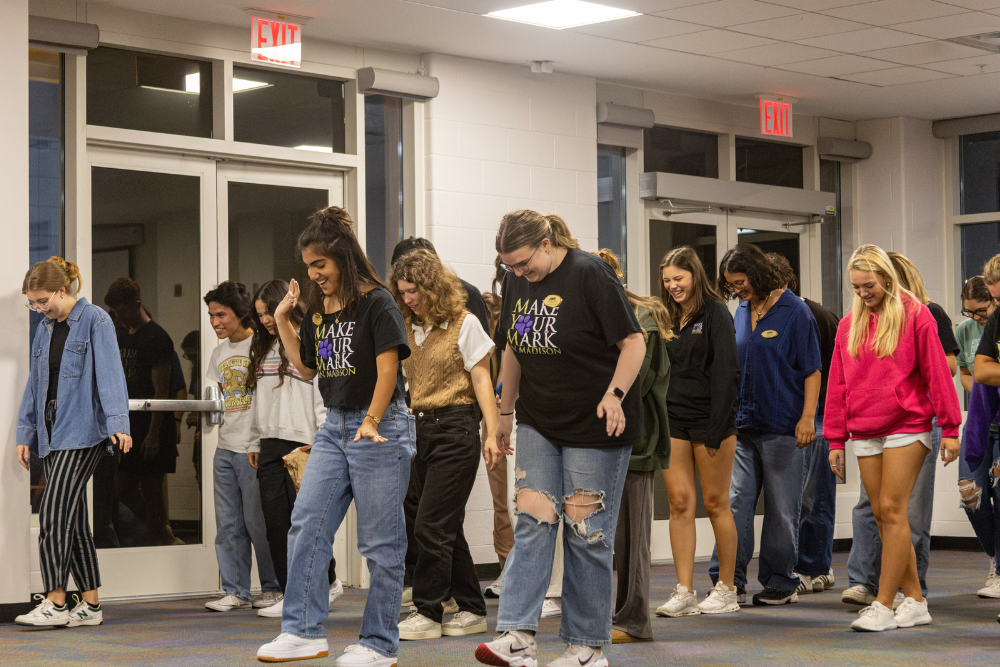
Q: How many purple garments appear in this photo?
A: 1